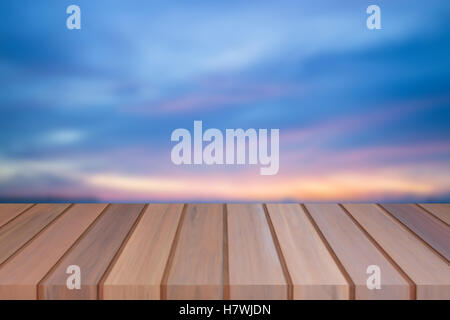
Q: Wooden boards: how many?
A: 12